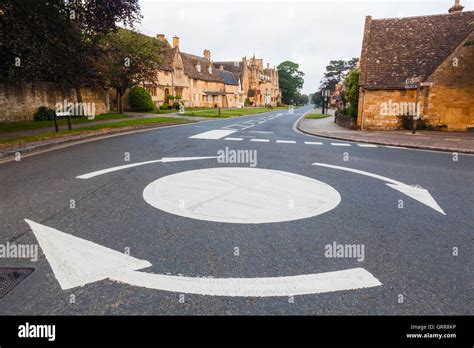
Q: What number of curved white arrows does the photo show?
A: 3